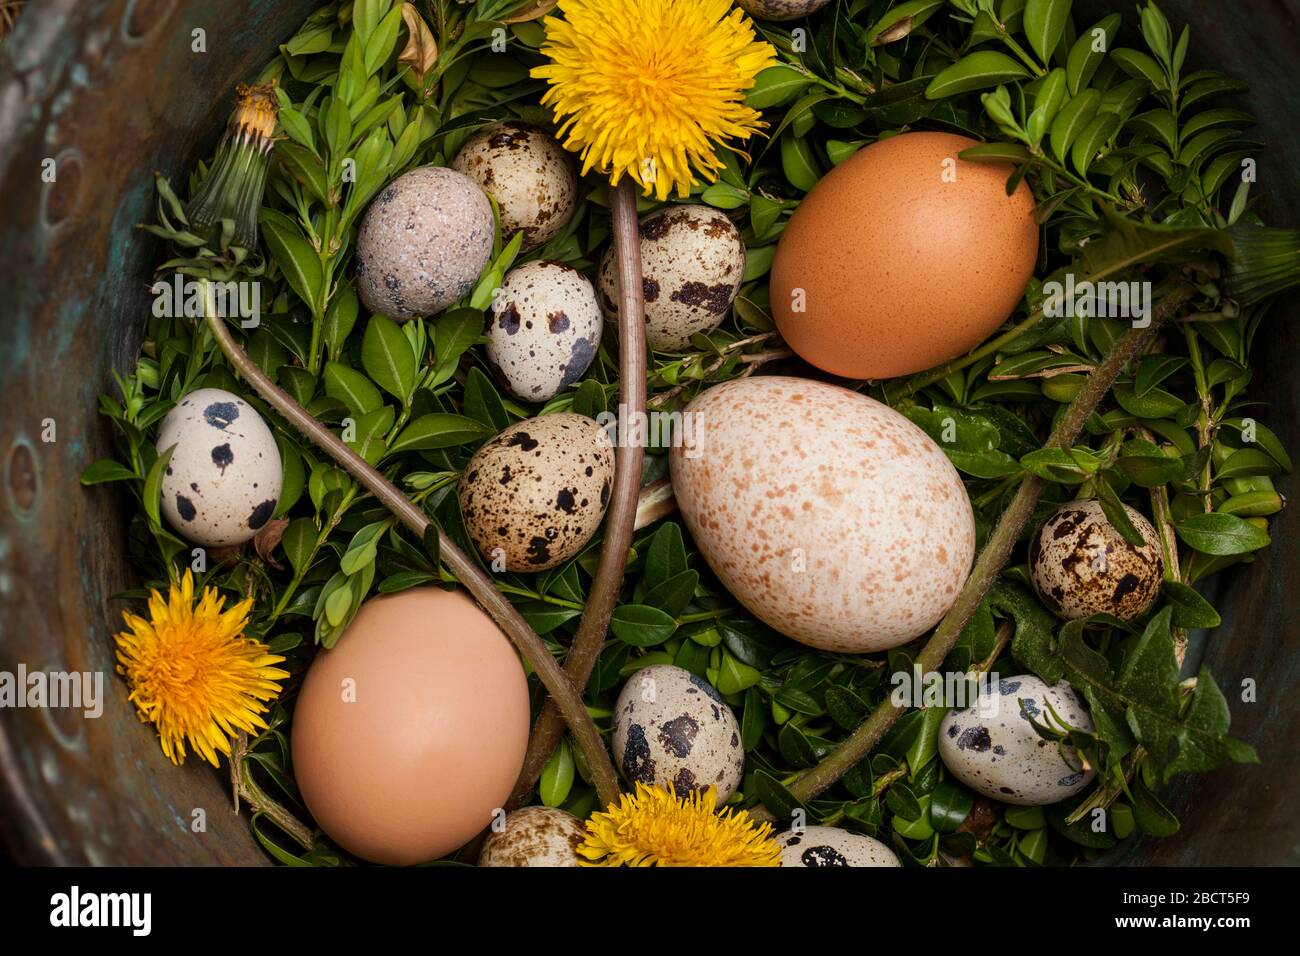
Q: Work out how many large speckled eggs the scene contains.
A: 1